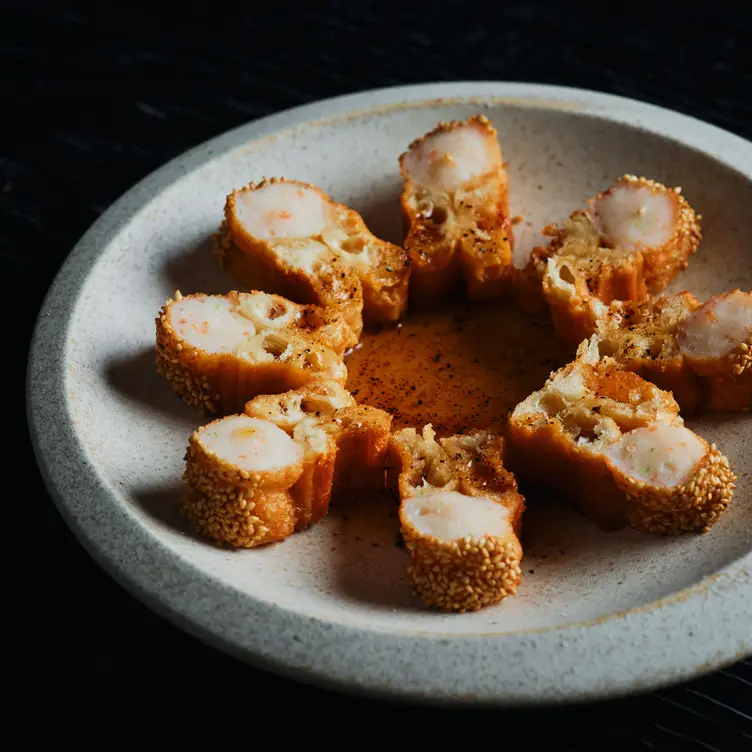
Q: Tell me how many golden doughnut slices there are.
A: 8